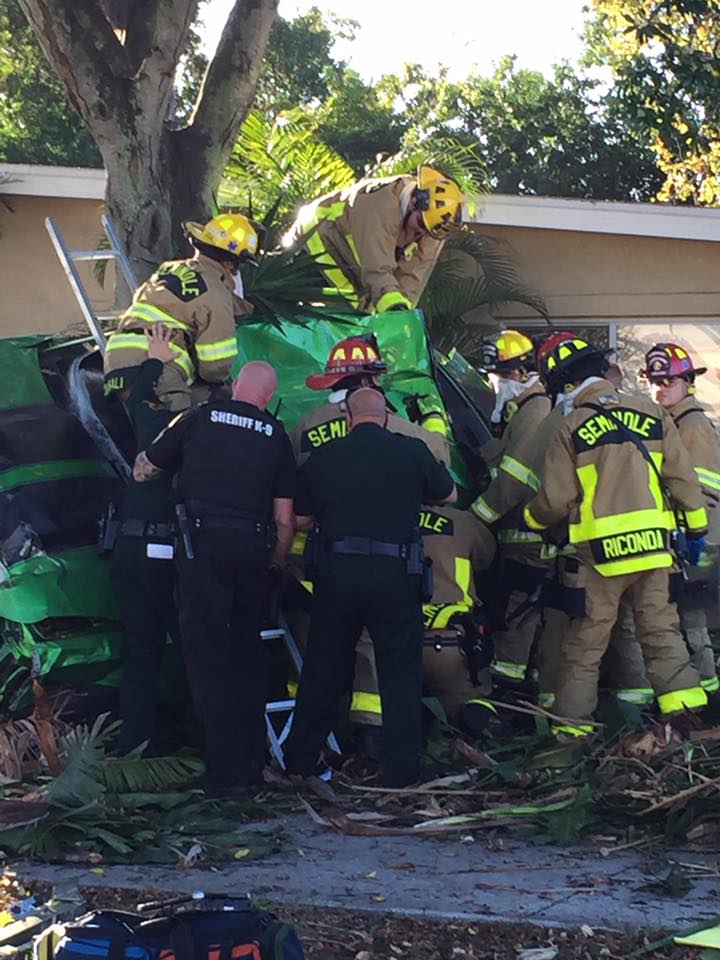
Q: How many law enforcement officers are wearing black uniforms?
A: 3